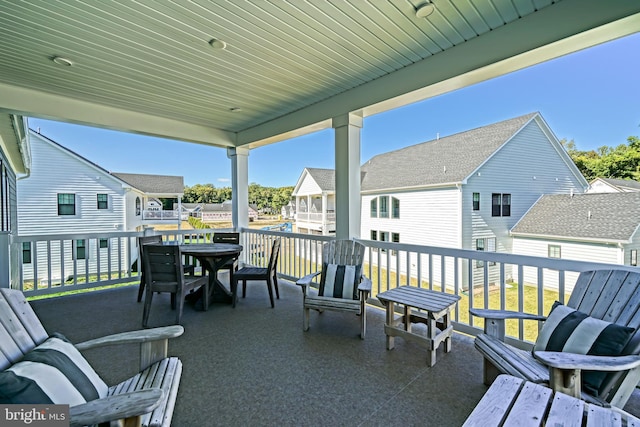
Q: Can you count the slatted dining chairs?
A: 4